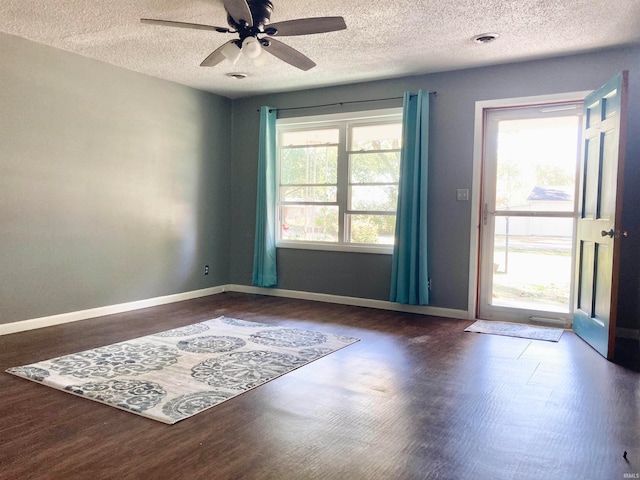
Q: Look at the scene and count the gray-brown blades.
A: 5